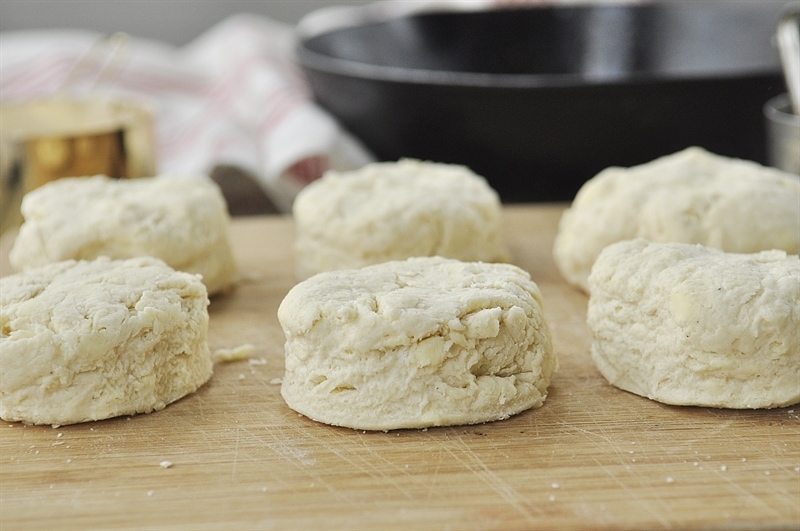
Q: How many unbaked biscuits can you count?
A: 6